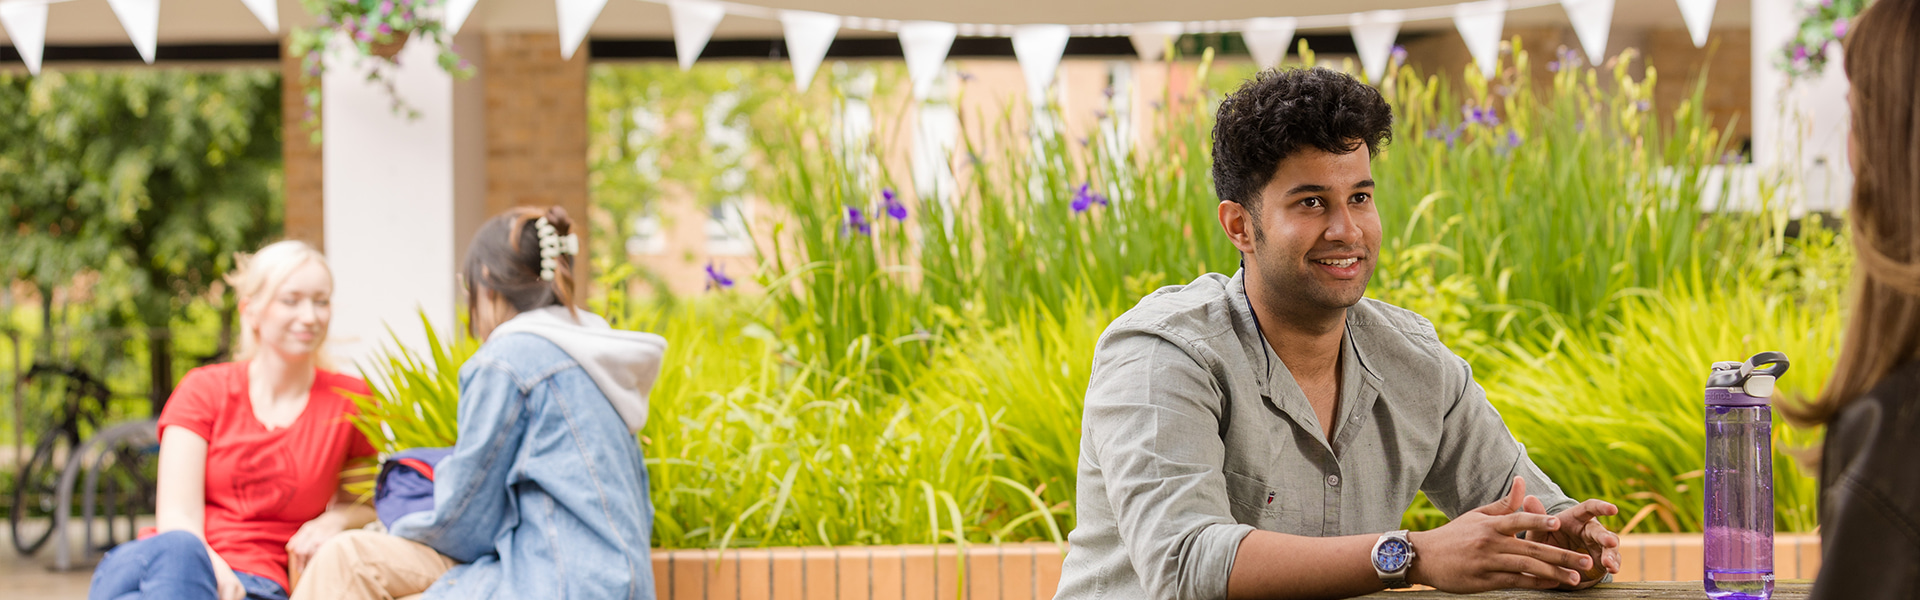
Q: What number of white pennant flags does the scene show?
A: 15